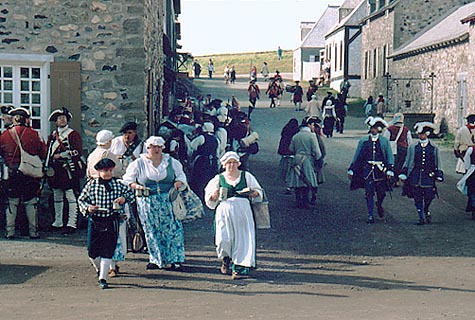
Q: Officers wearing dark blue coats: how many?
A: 2